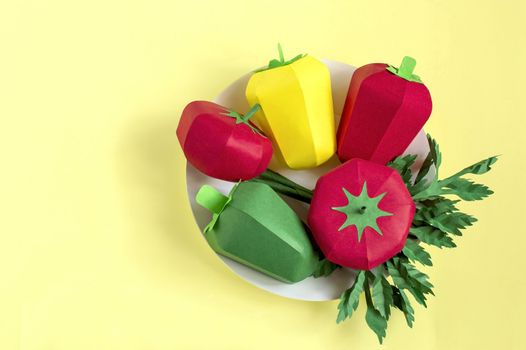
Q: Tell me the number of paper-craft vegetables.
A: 5